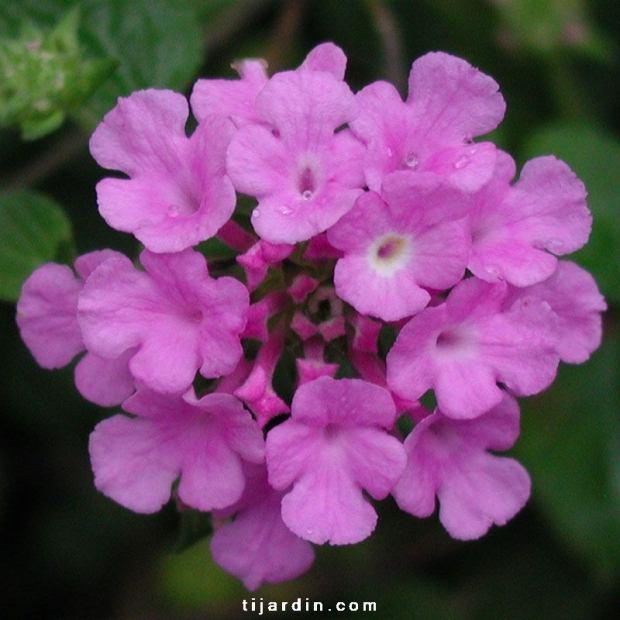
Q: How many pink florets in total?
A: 14